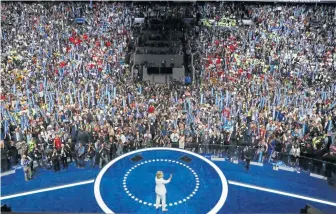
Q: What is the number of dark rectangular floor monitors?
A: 2